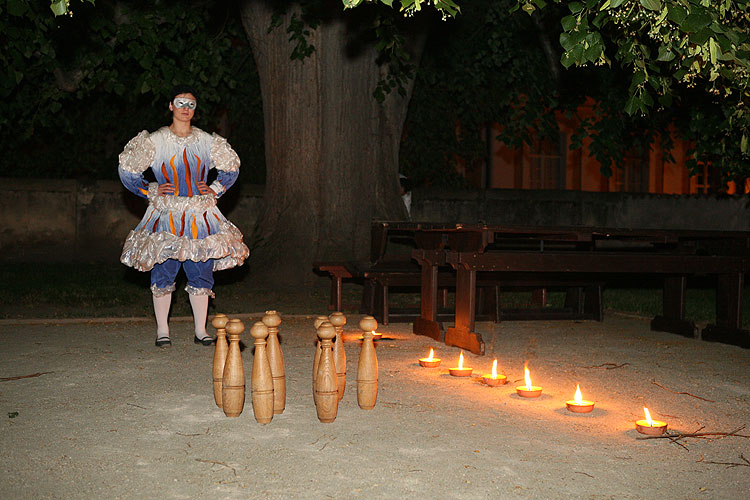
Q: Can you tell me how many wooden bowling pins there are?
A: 8